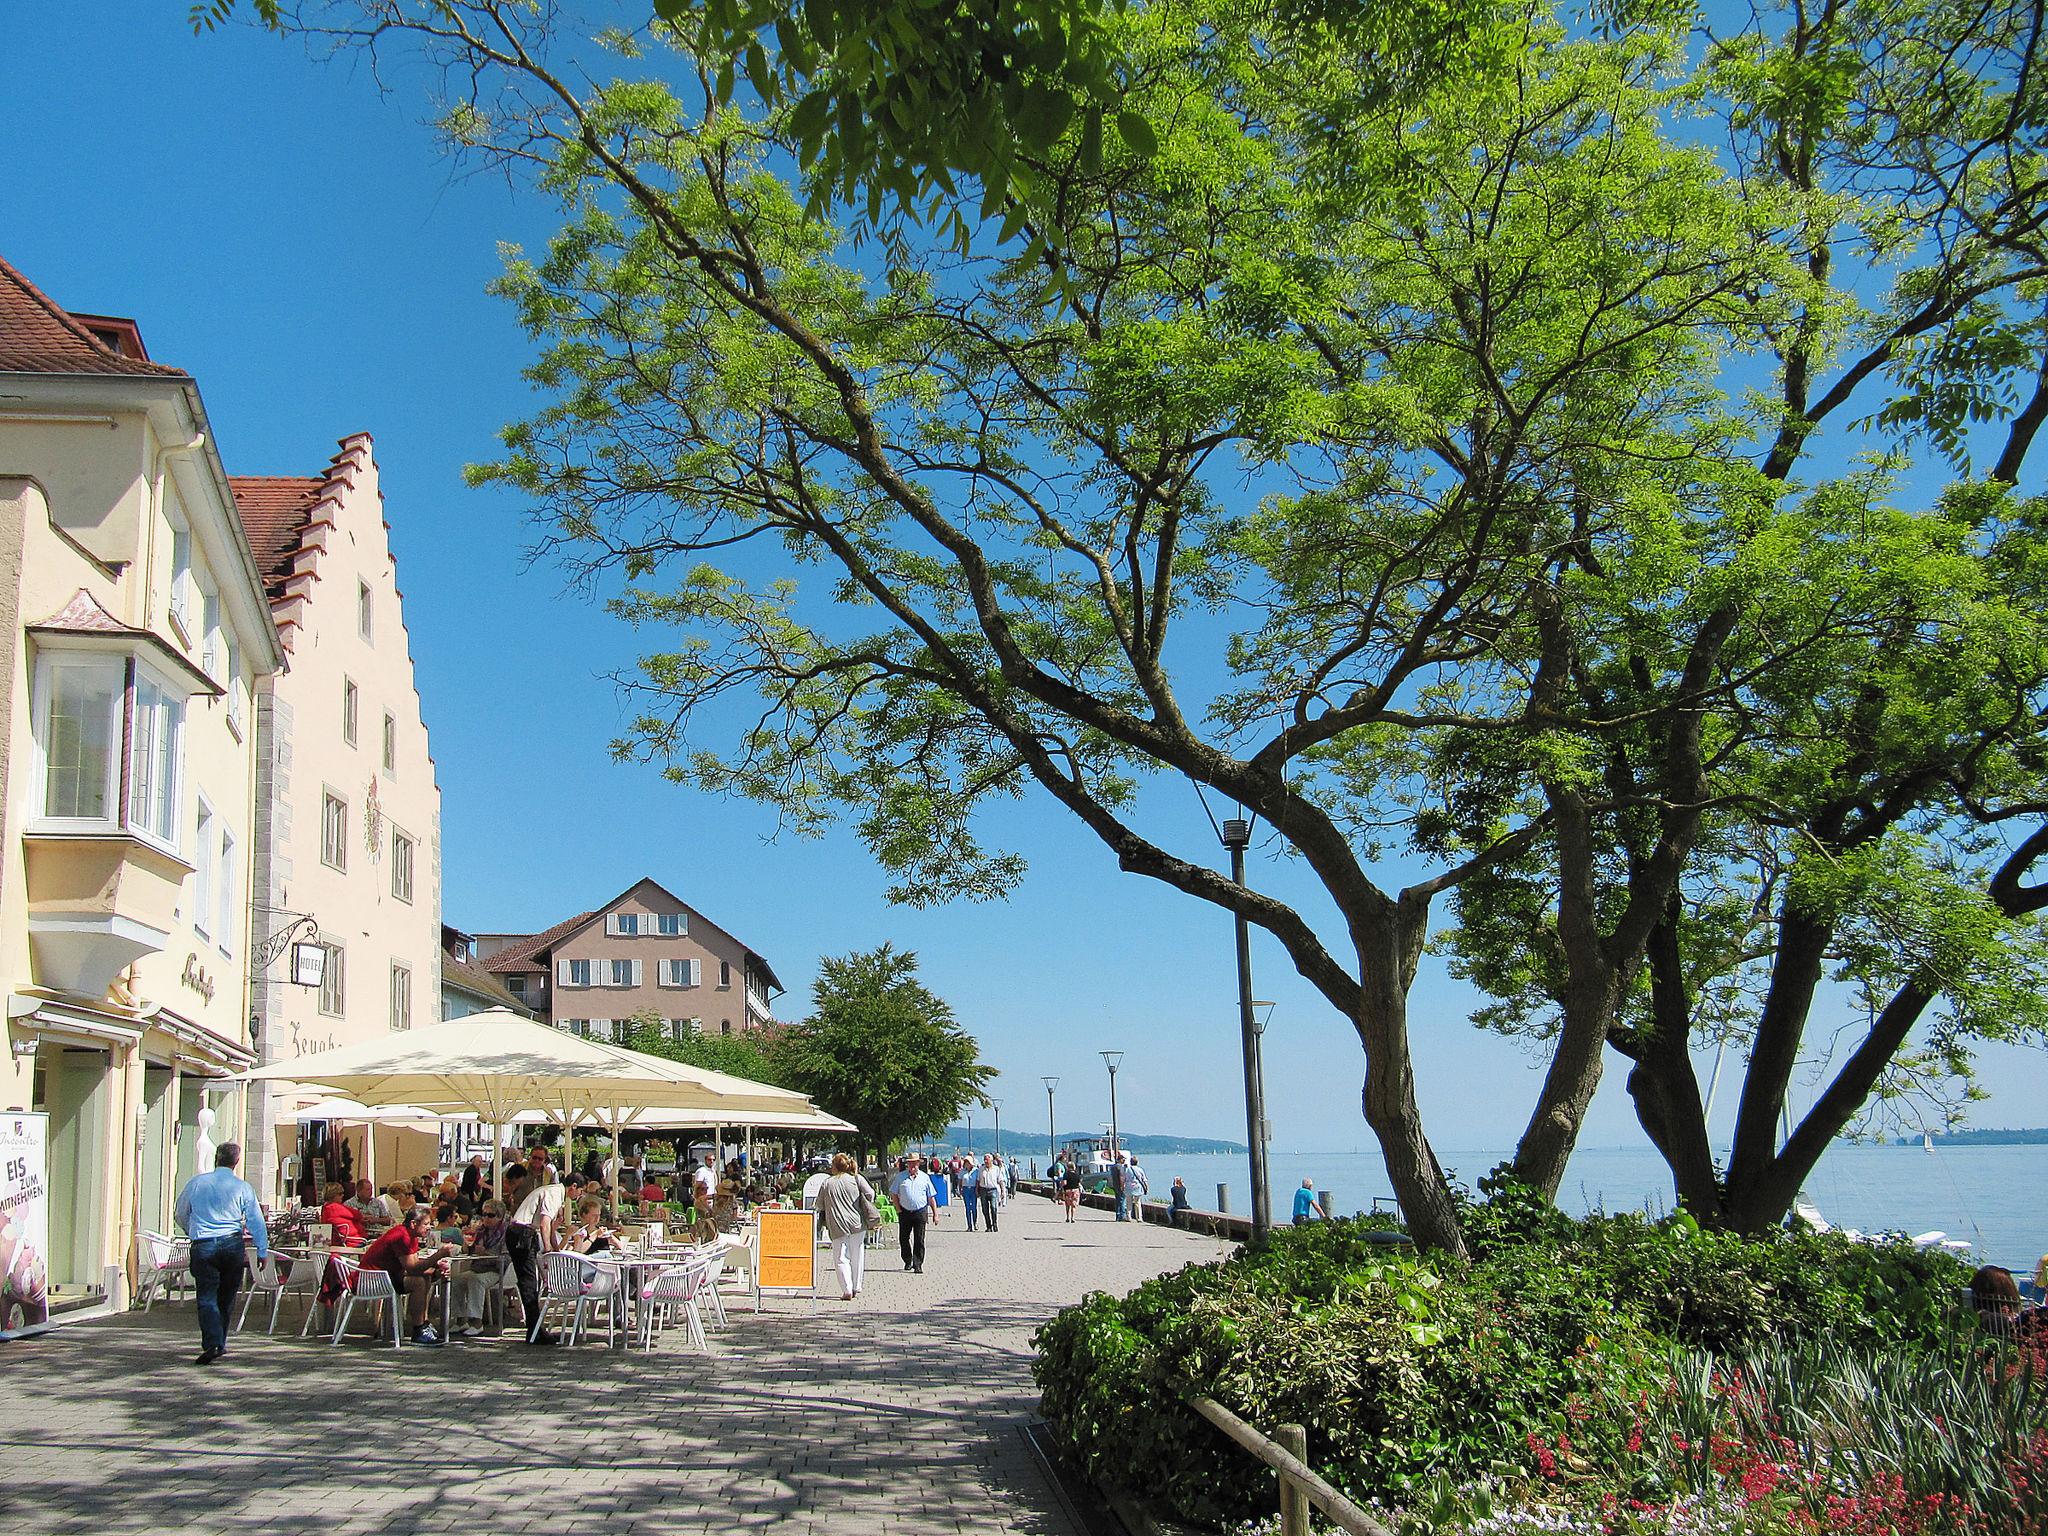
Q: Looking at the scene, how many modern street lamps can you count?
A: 6